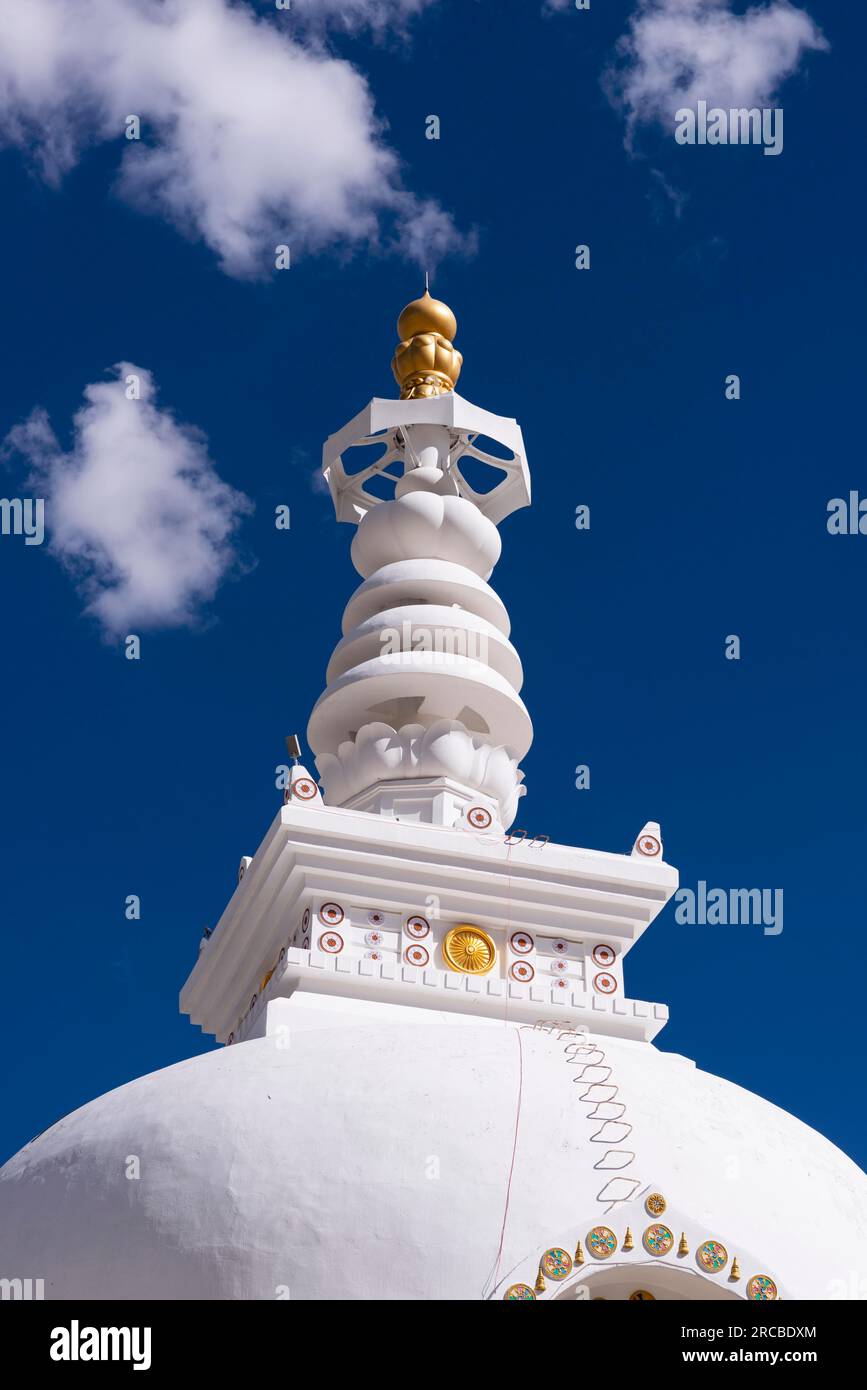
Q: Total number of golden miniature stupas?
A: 5